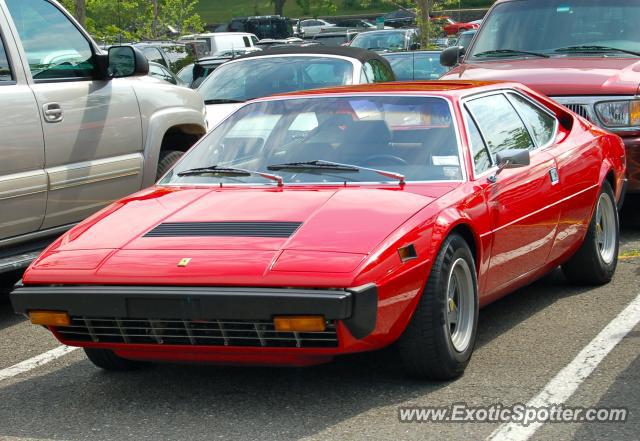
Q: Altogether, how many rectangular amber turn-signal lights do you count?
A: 2